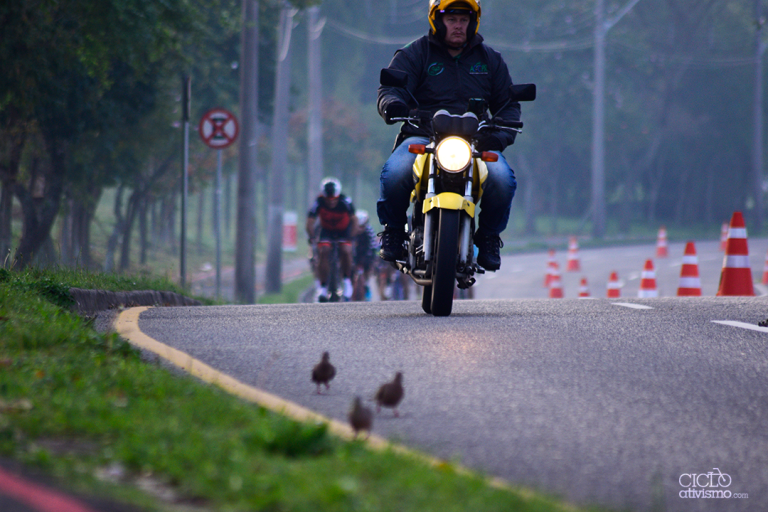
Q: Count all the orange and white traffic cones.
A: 11